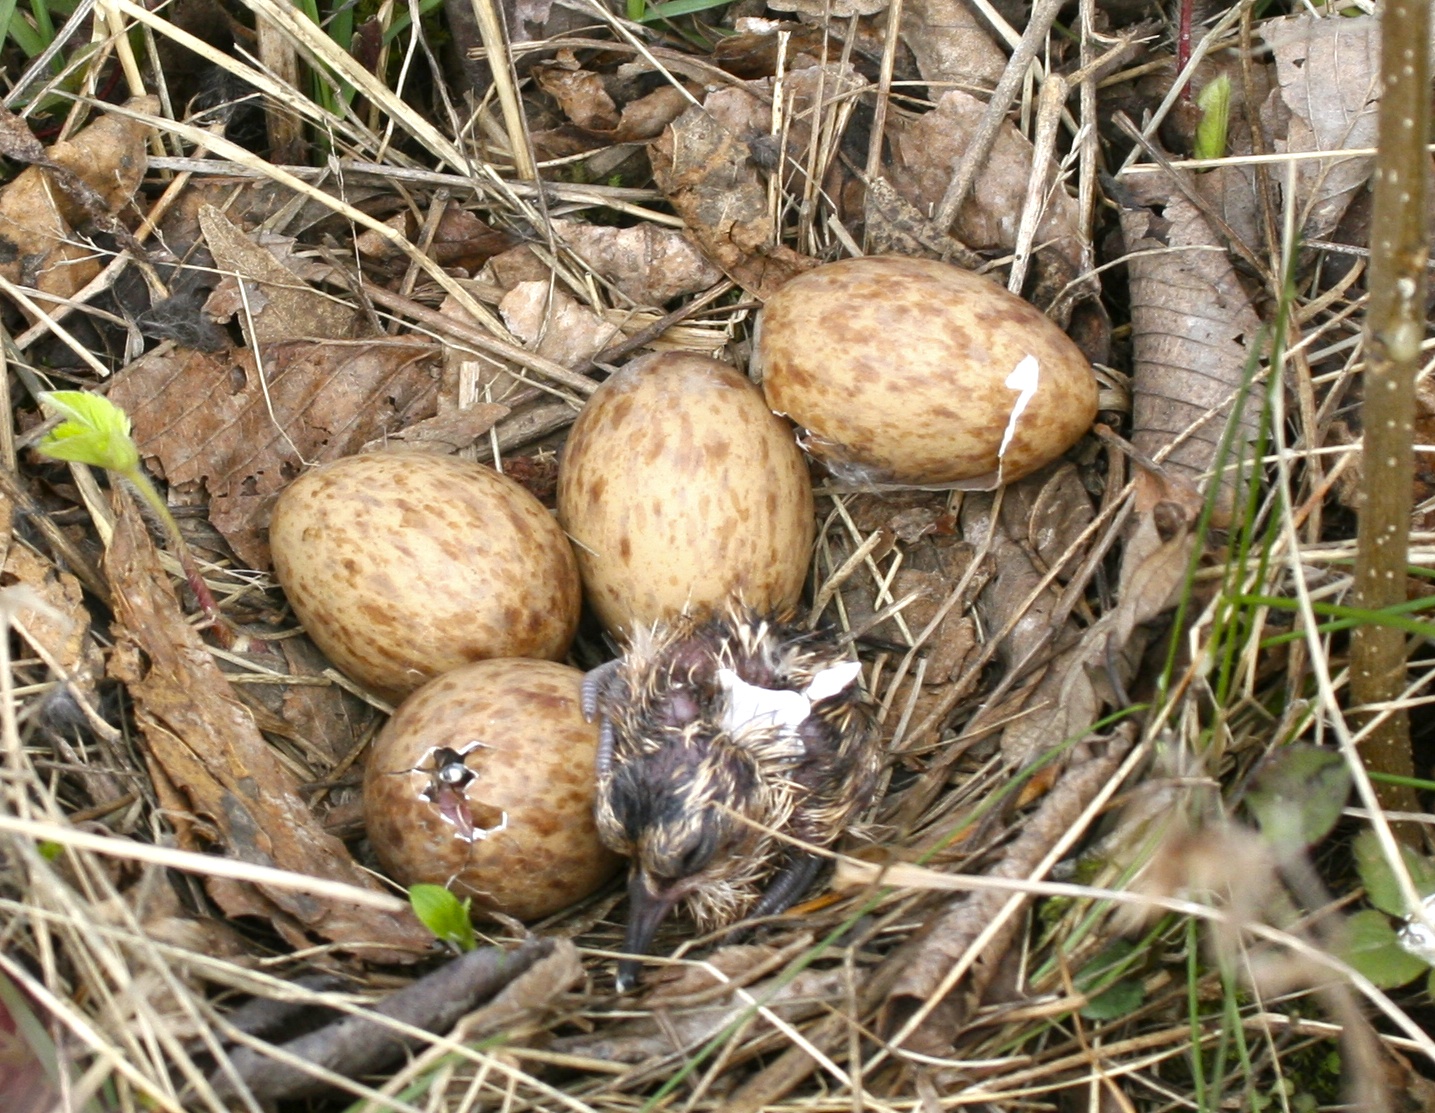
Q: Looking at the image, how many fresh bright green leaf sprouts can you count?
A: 3